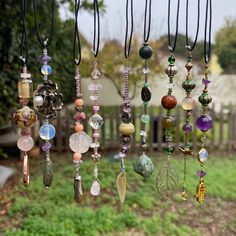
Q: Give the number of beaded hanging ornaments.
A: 9